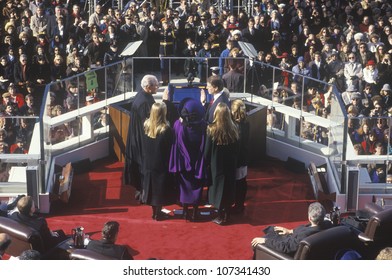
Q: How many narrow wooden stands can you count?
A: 2